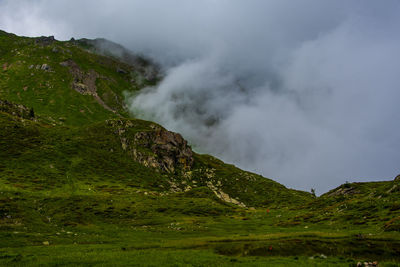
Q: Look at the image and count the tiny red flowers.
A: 2